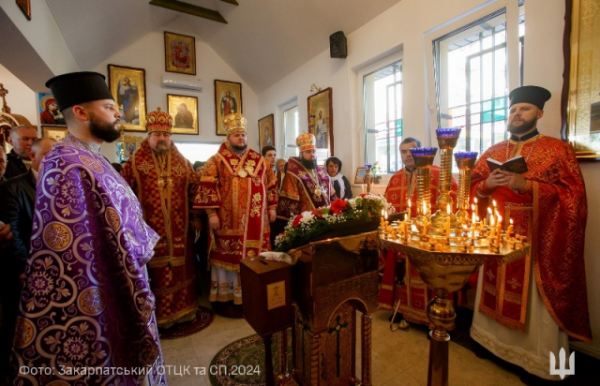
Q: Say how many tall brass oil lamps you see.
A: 3